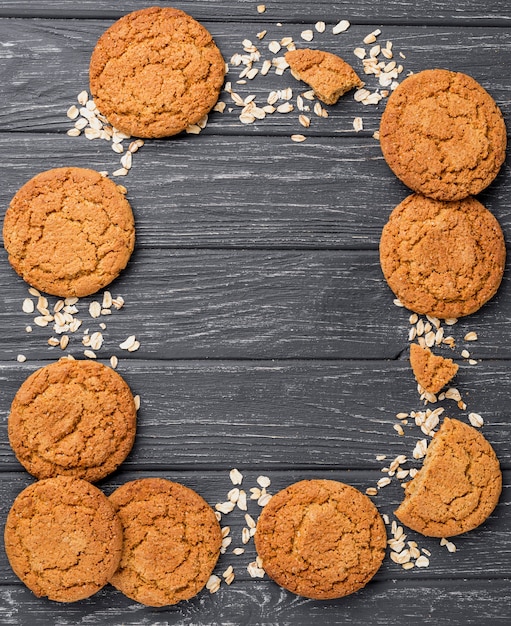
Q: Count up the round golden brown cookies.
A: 8